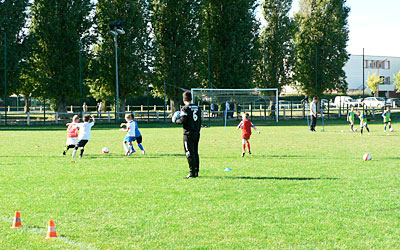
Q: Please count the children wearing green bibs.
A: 3